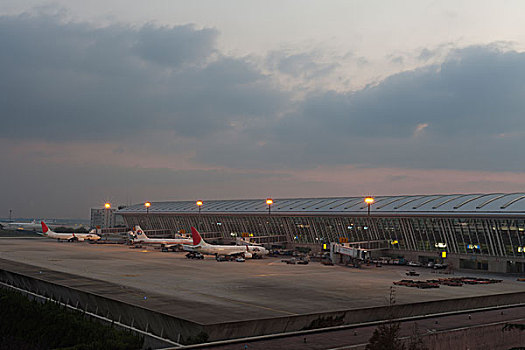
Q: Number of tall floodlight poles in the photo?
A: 5